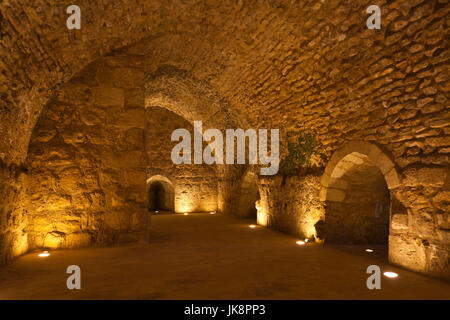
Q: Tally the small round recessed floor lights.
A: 8